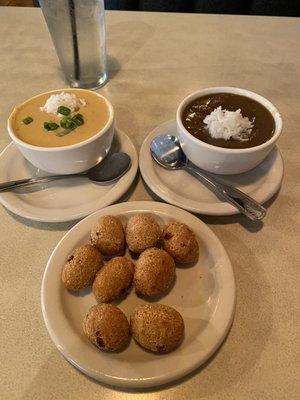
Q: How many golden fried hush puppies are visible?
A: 8